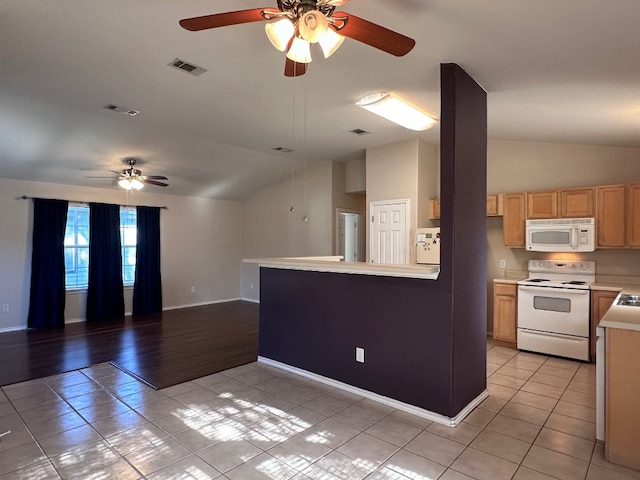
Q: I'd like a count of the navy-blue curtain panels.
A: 3